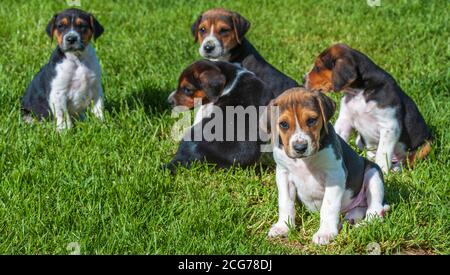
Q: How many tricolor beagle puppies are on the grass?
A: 5